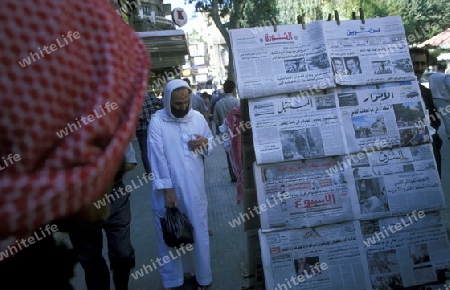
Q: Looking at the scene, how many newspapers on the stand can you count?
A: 8